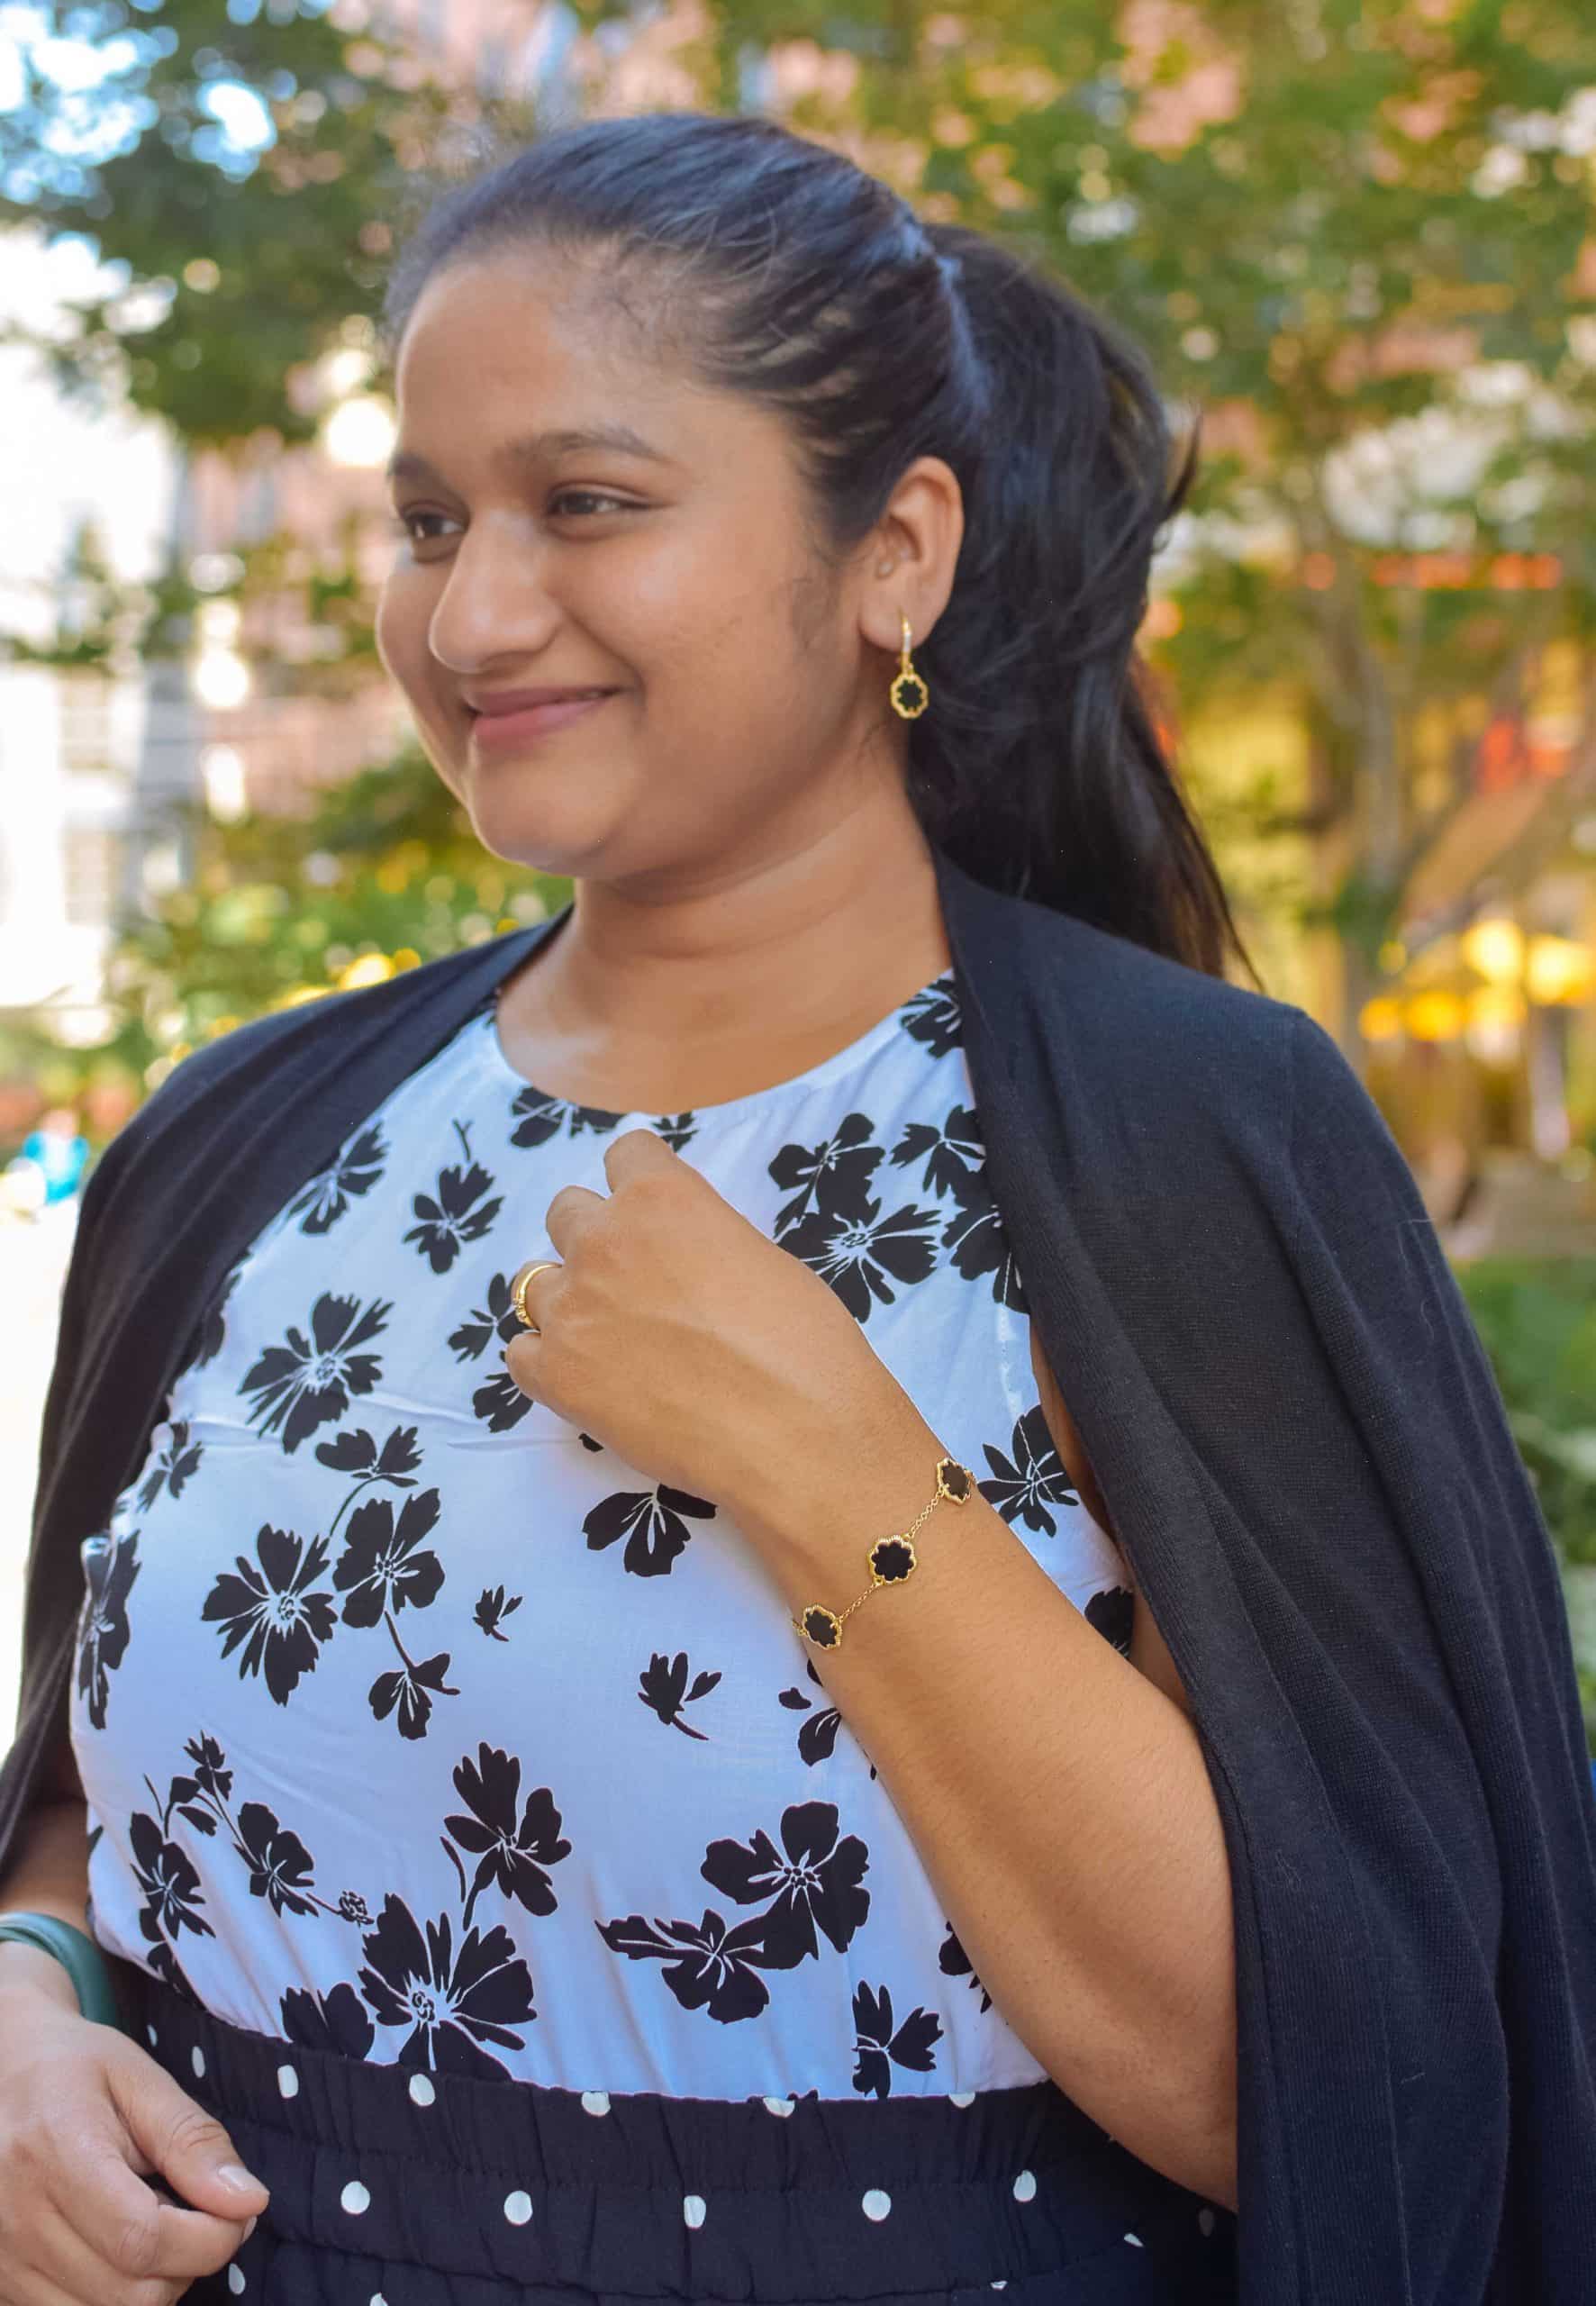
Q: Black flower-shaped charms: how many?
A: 4